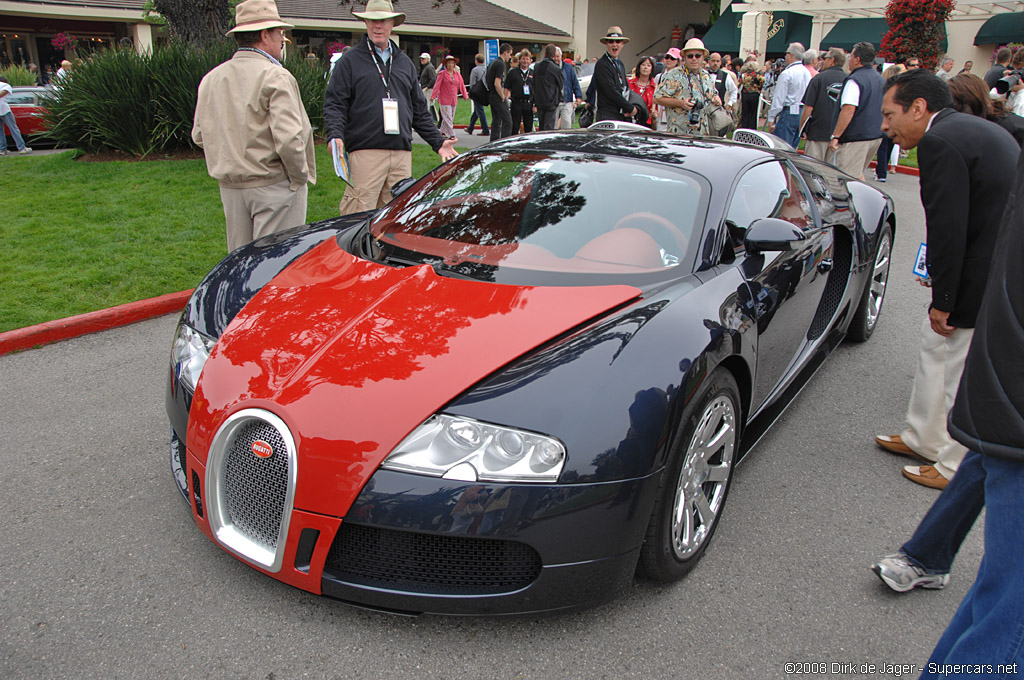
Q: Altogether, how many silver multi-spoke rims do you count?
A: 2